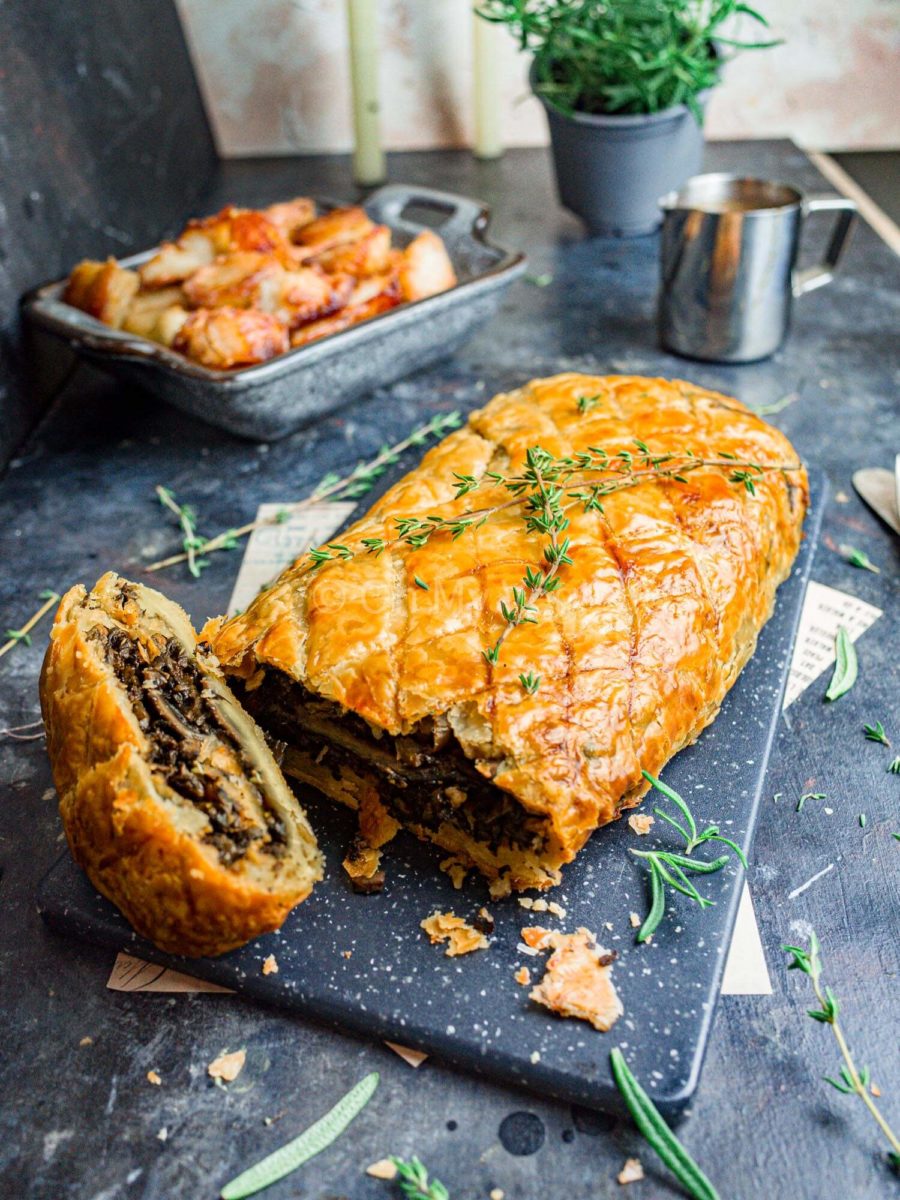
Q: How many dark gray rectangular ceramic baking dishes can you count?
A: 1